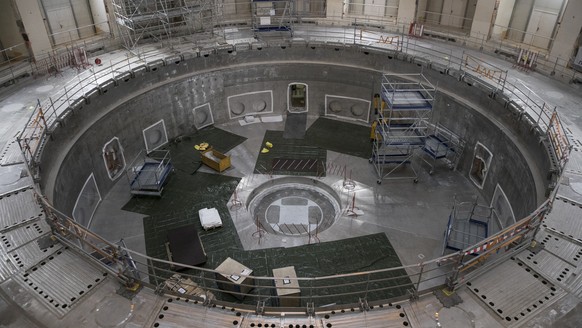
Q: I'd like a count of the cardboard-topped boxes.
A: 2